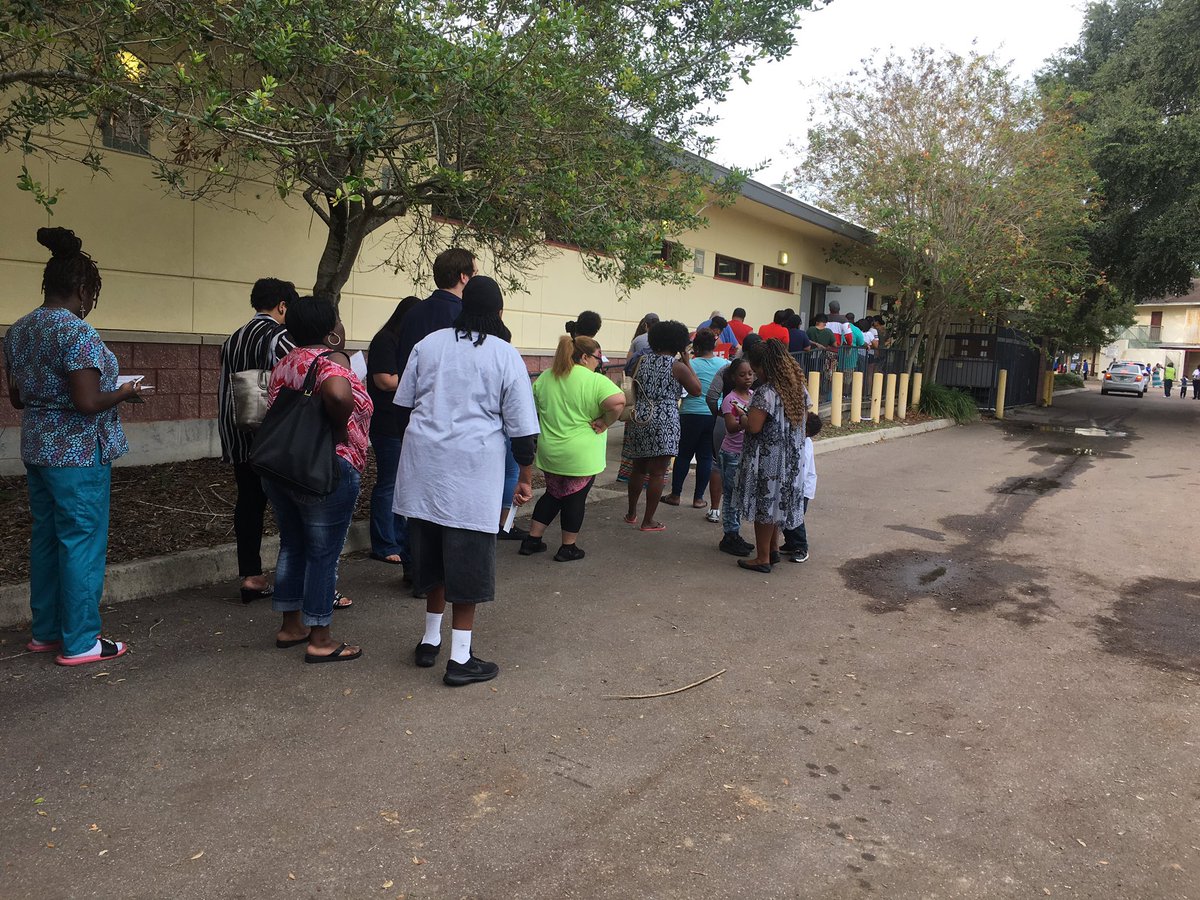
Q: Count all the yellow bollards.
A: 10